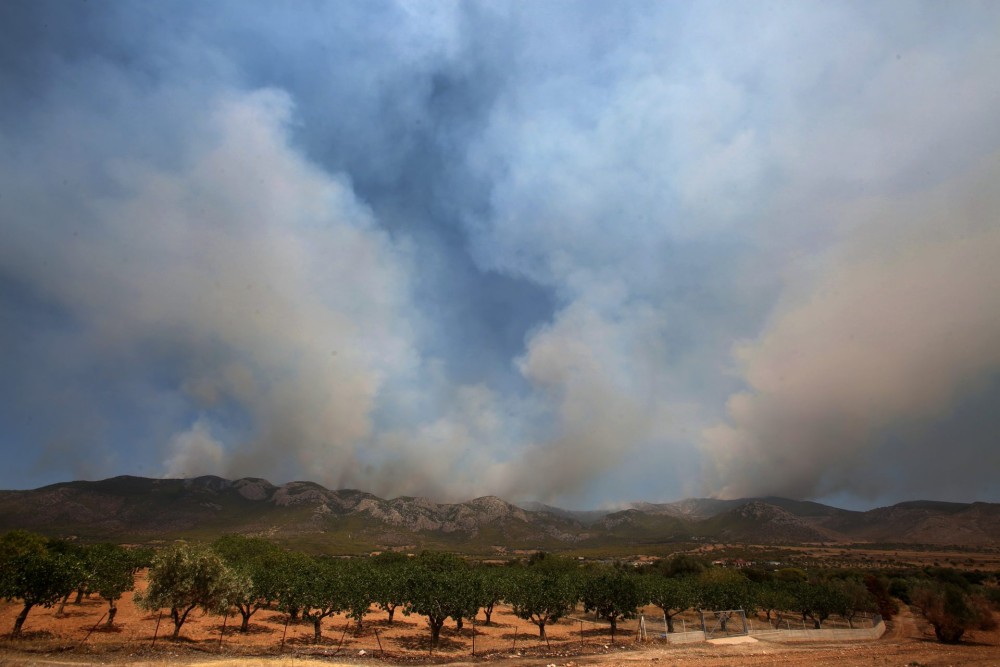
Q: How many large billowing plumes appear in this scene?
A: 3